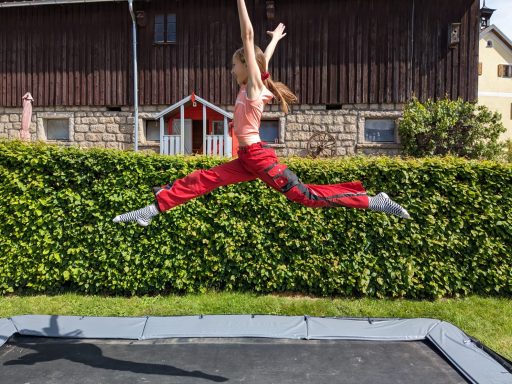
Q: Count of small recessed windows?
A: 4